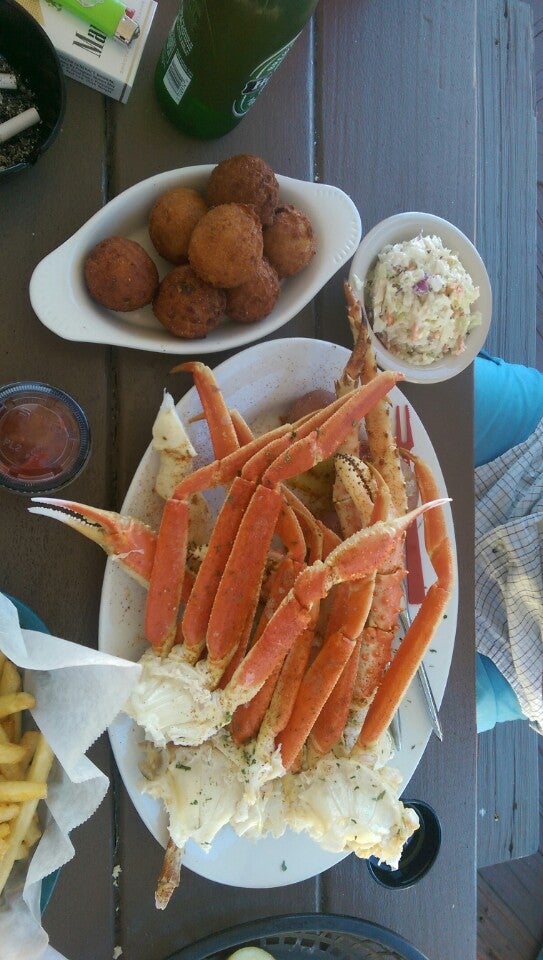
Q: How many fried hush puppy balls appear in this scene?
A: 7